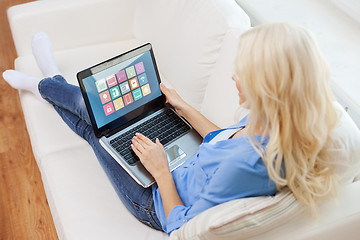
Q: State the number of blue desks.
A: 0